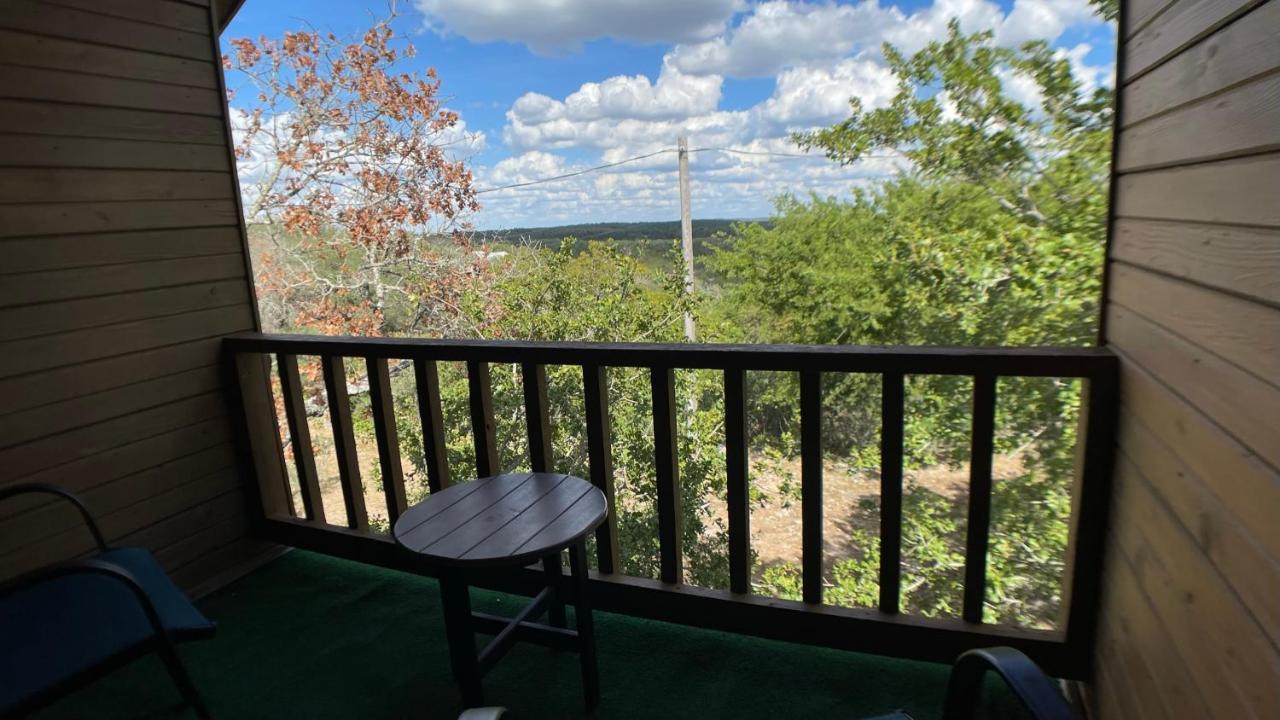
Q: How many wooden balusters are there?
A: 12